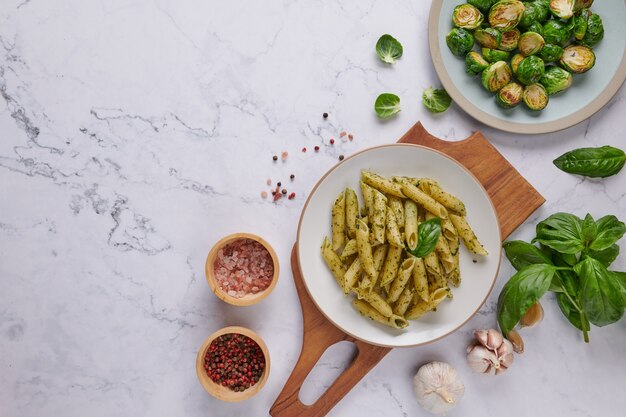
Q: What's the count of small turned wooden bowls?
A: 2